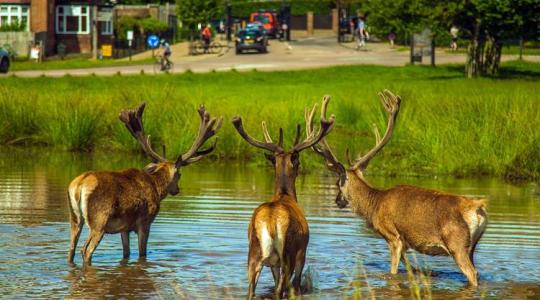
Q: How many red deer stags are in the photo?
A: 3